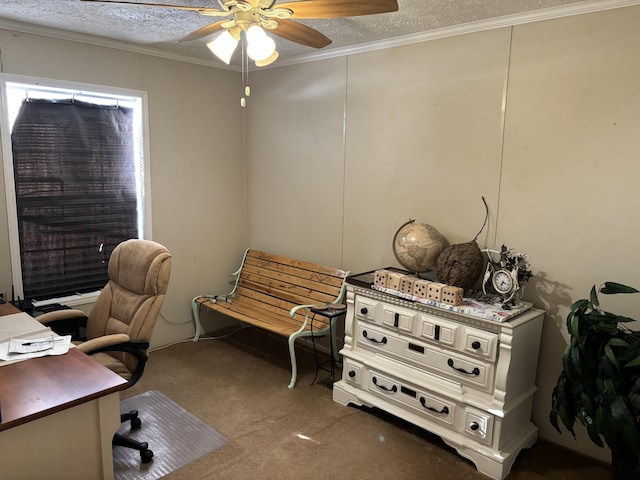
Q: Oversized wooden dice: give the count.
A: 6